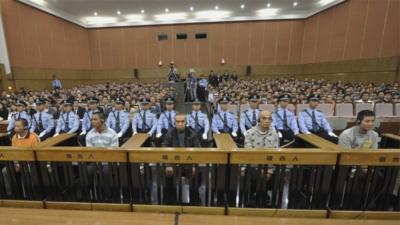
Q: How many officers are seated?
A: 12